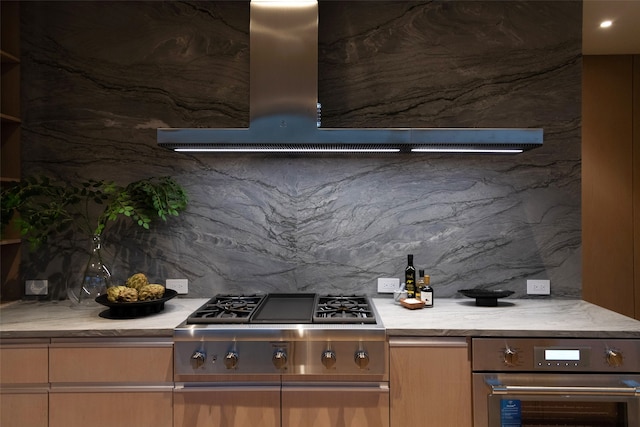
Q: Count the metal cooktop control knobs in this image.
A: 5